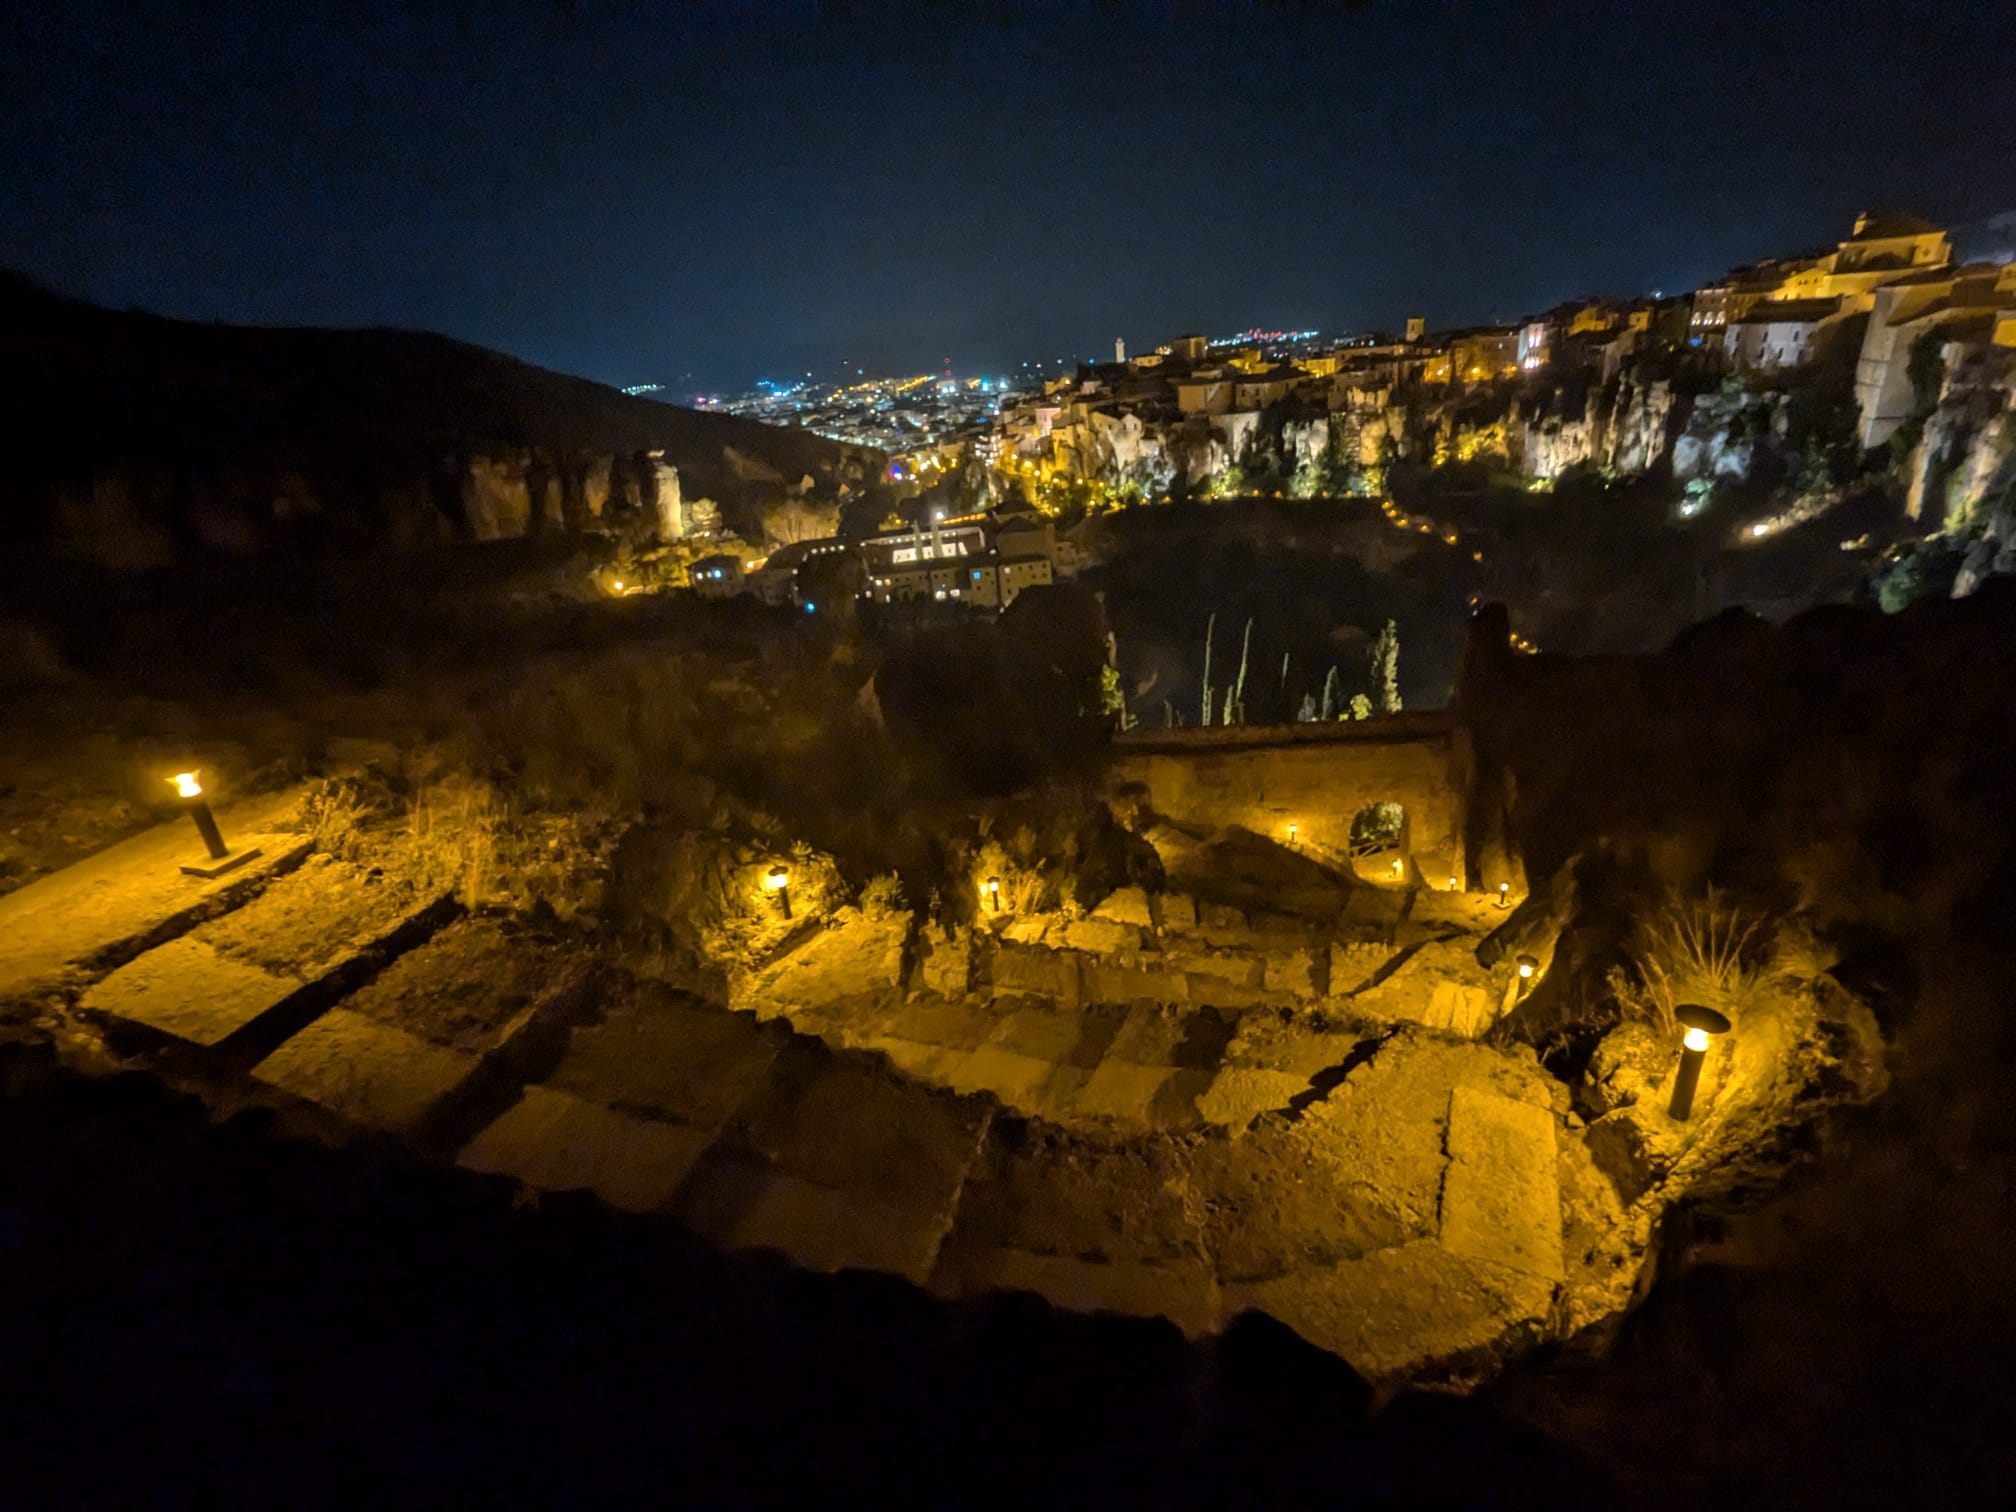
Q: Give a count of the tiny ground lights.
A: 9